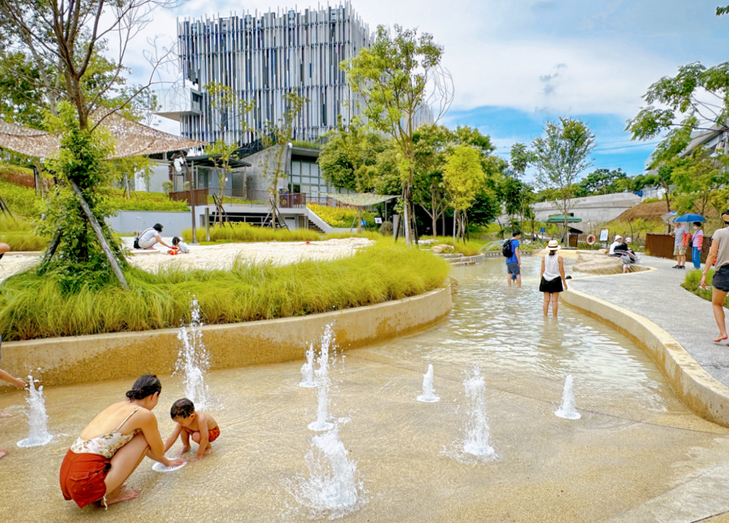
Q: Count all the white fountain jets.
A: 8